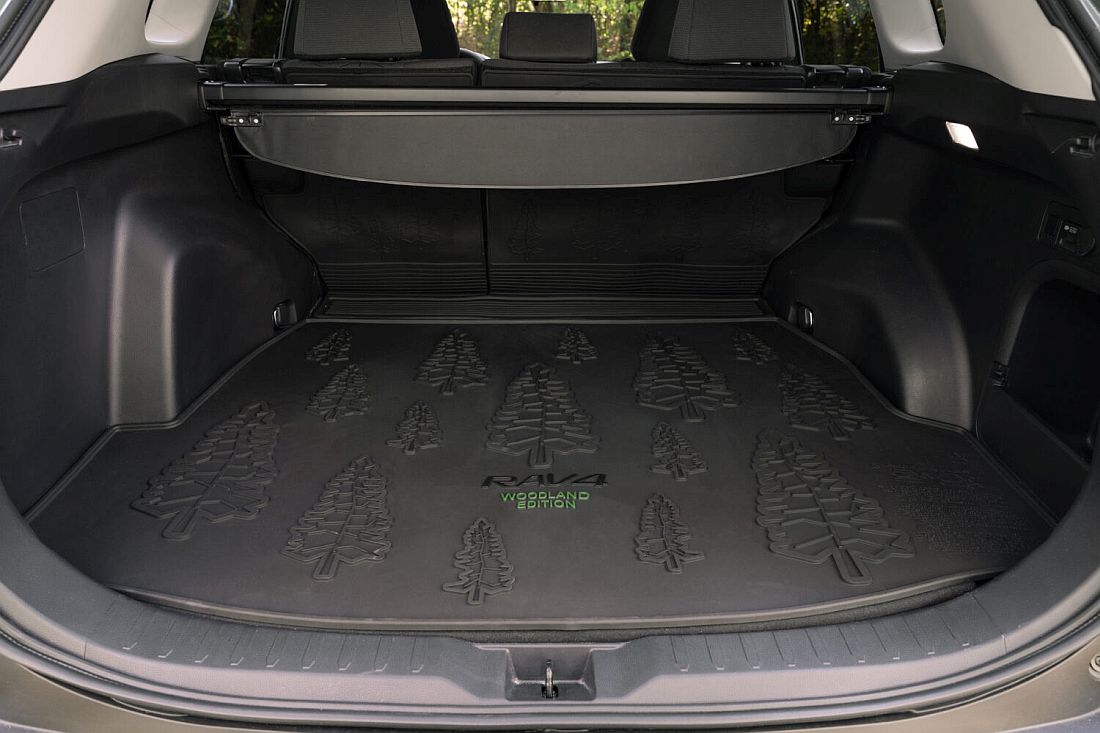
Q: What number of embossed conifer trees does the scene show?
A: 15